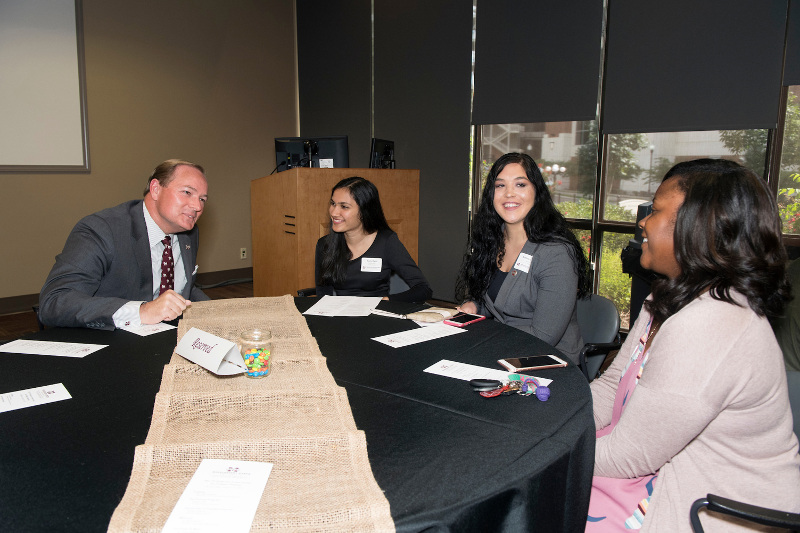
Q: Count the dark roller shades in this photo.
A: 5